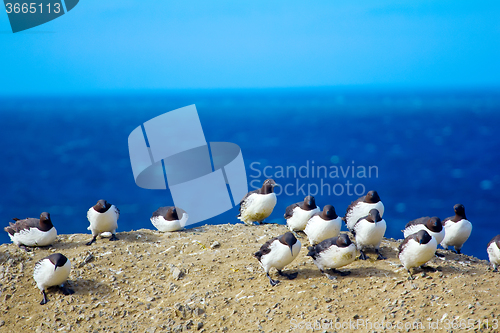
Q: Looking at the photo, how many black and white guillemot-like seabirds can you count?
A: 15